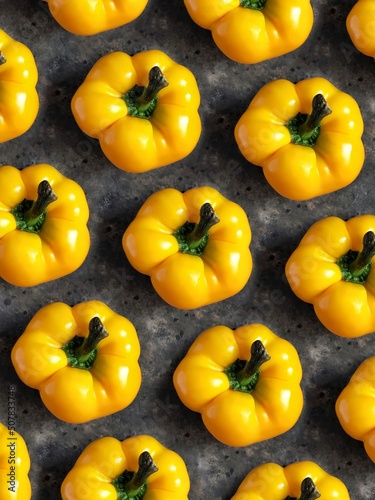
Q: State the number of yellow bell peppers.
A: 15